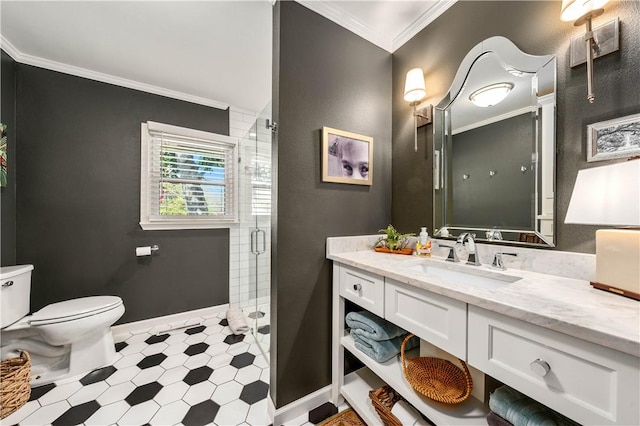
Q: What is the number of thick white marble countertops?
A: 1